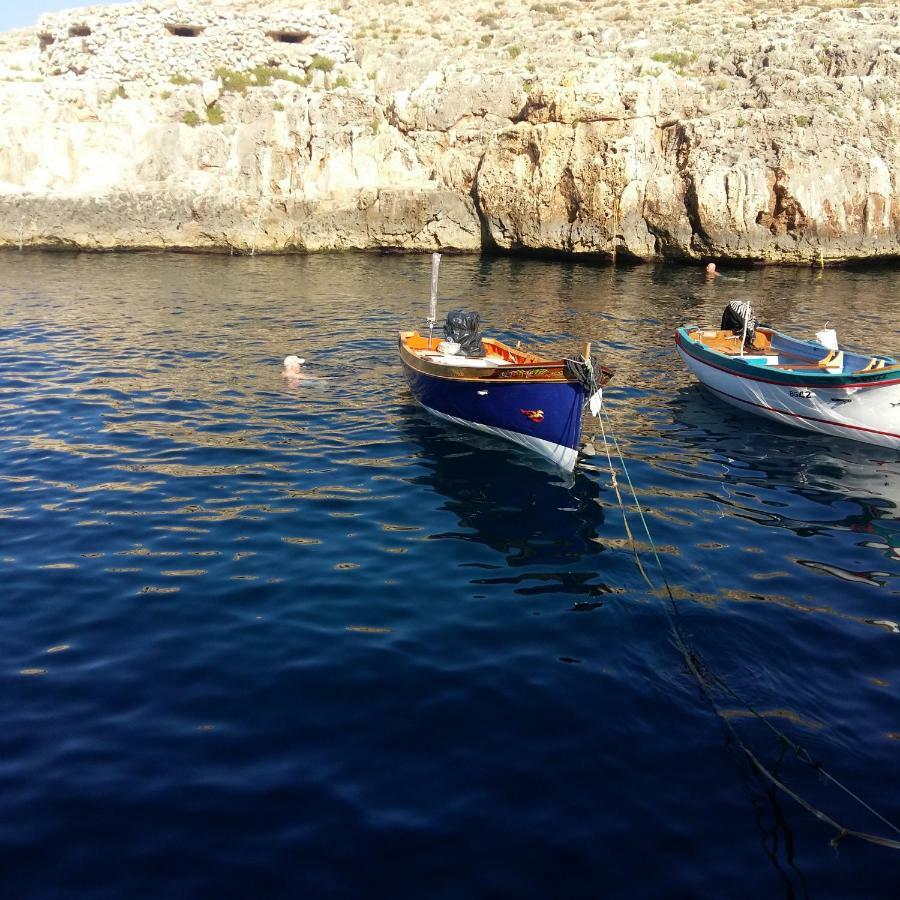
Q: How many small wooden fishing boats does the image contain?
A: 2